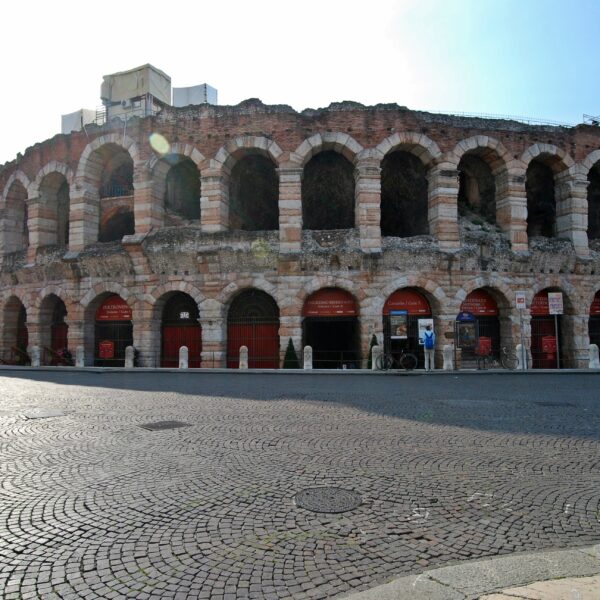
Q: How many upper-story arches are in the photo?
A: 10